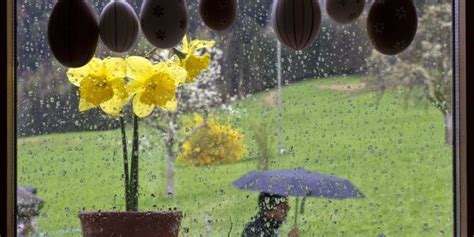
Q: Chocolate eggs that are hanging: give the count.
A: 7